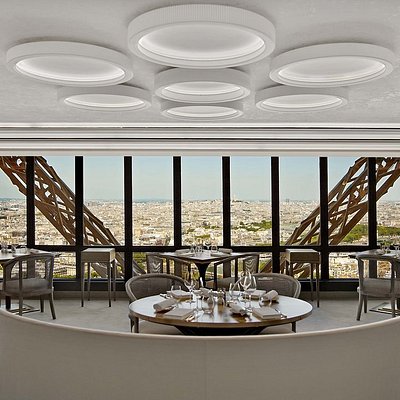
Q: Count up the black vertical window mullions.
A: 8